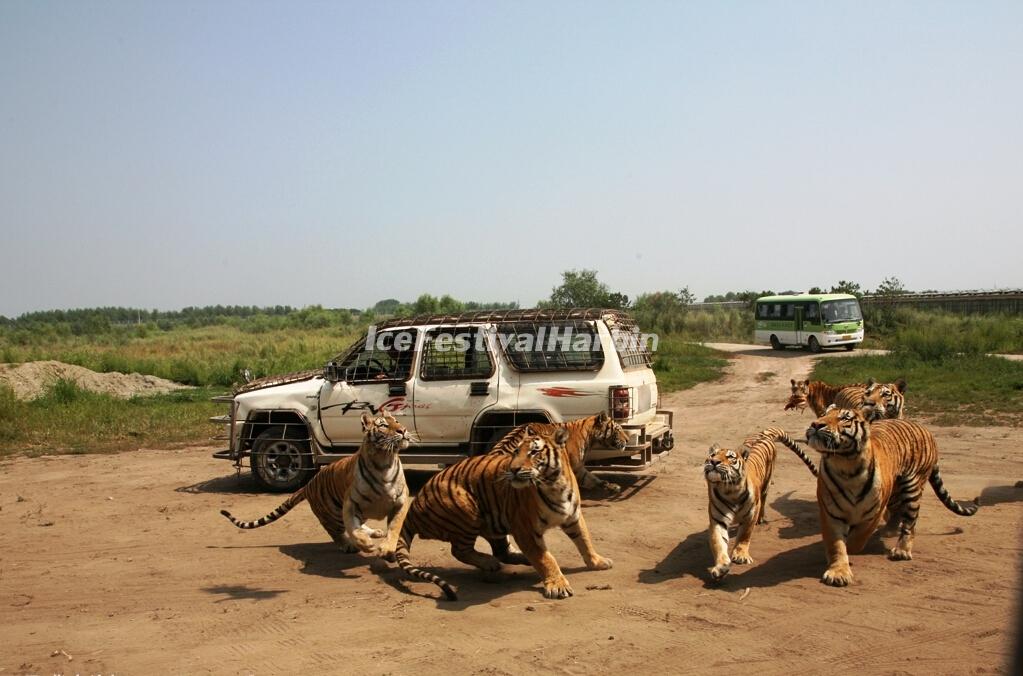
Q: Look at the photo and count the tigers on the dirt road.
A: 7